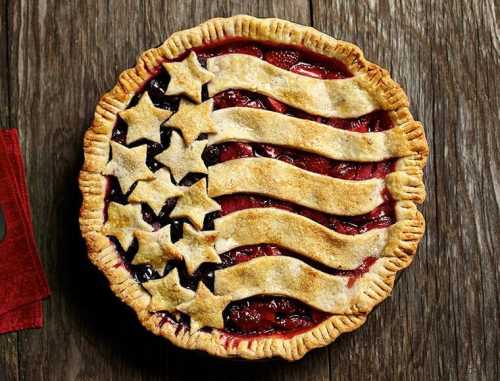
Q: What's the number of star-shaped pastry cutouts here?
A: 12